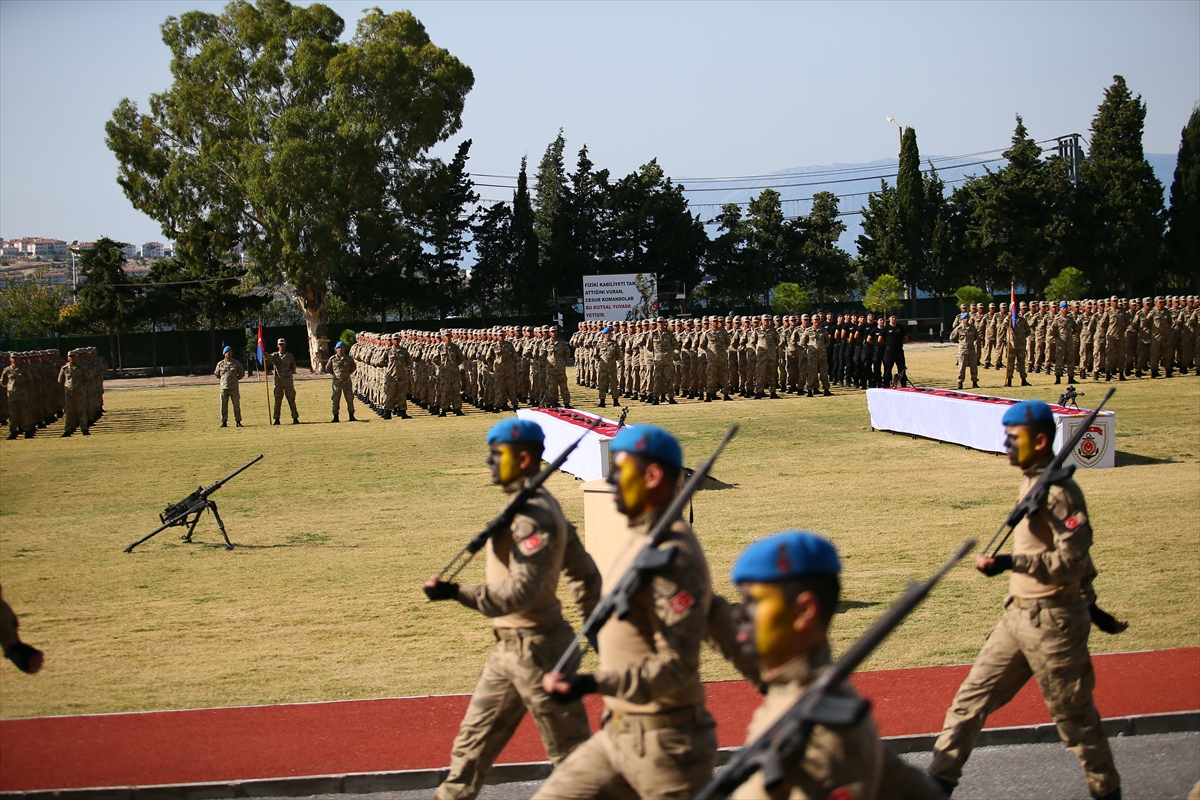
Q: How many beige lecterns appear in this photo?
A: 1